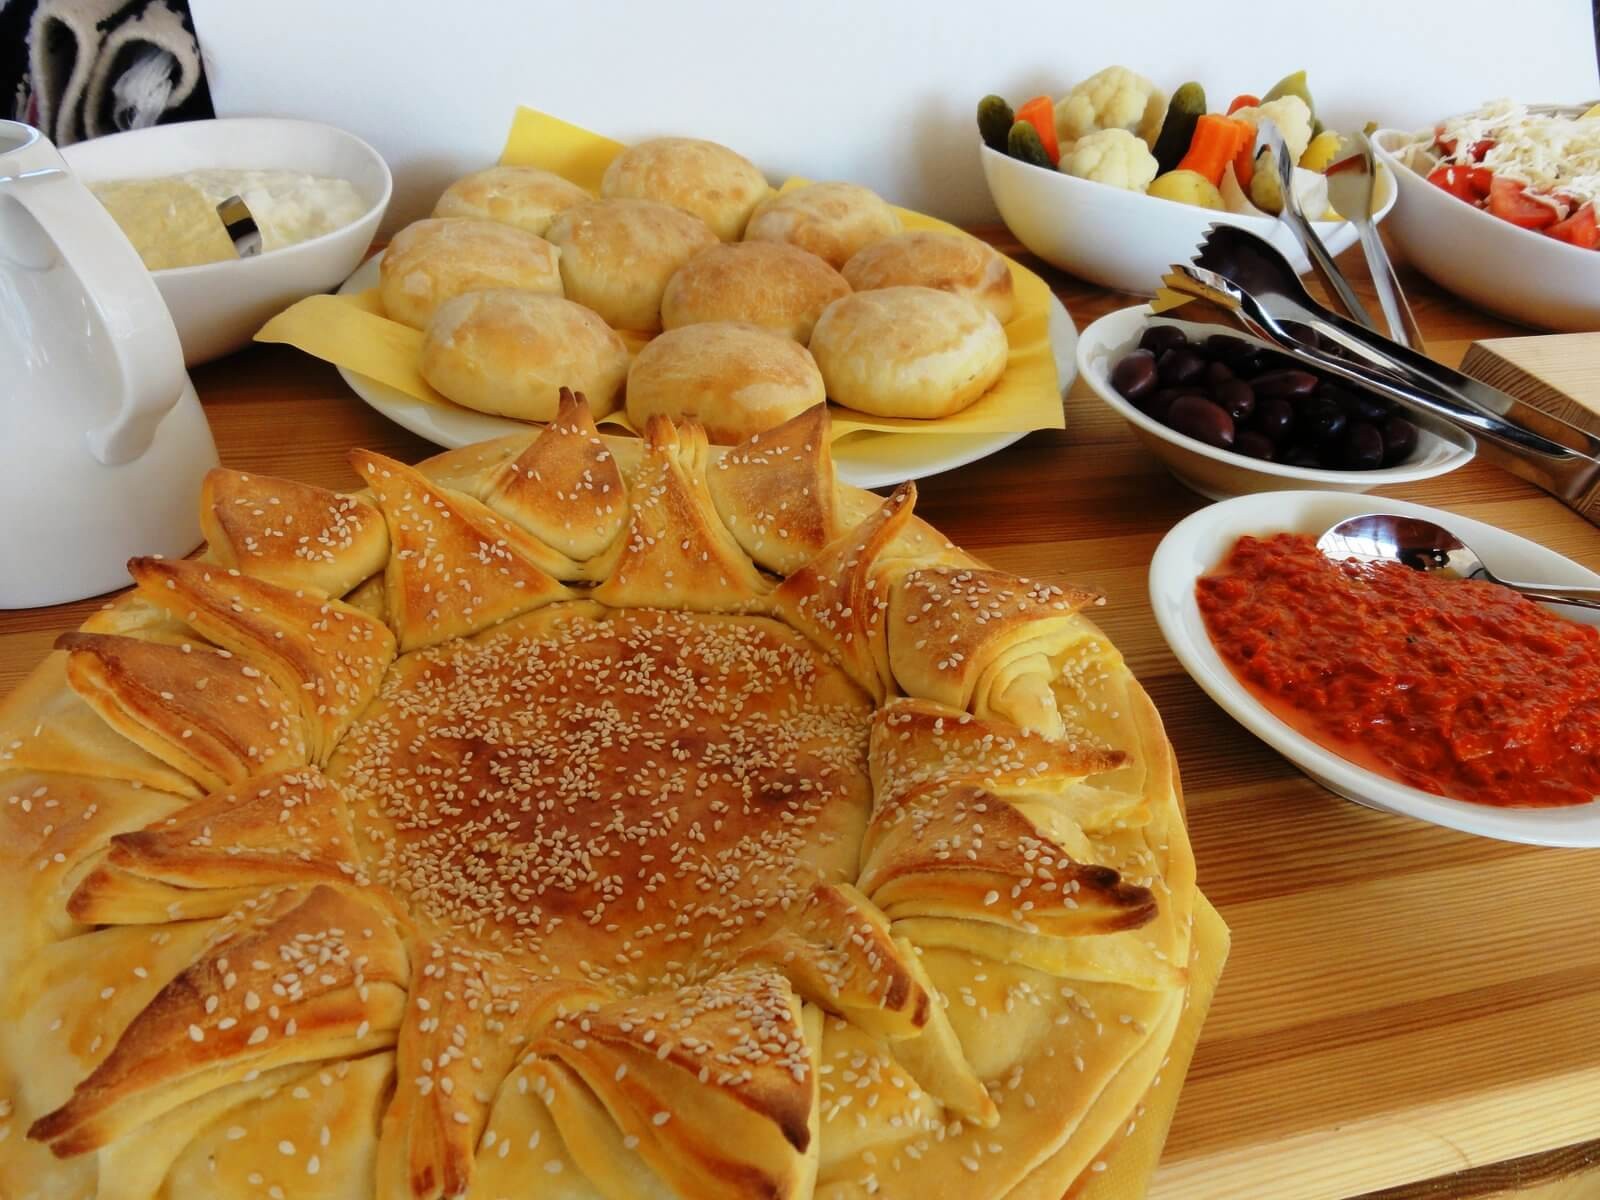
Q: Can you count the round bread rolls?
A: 10